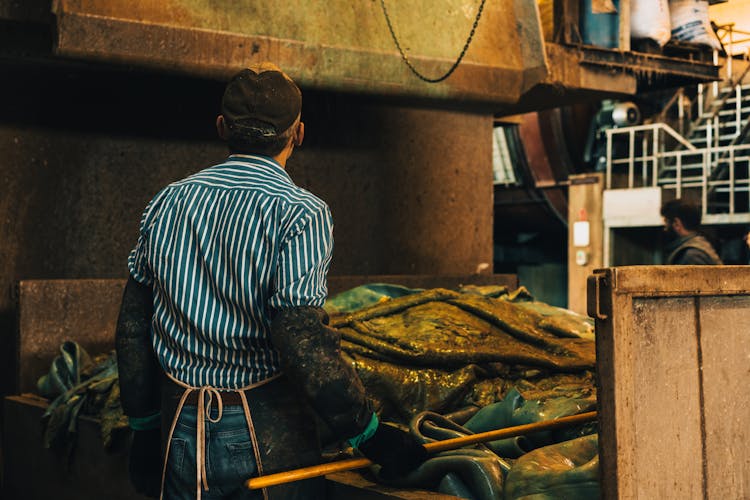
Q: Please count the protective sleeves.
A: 2